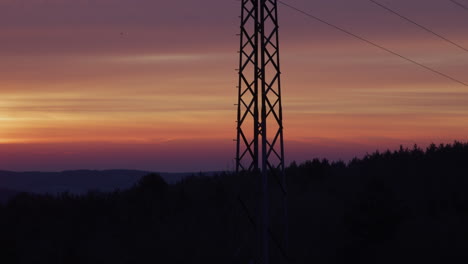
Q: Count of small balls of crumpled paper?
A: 0